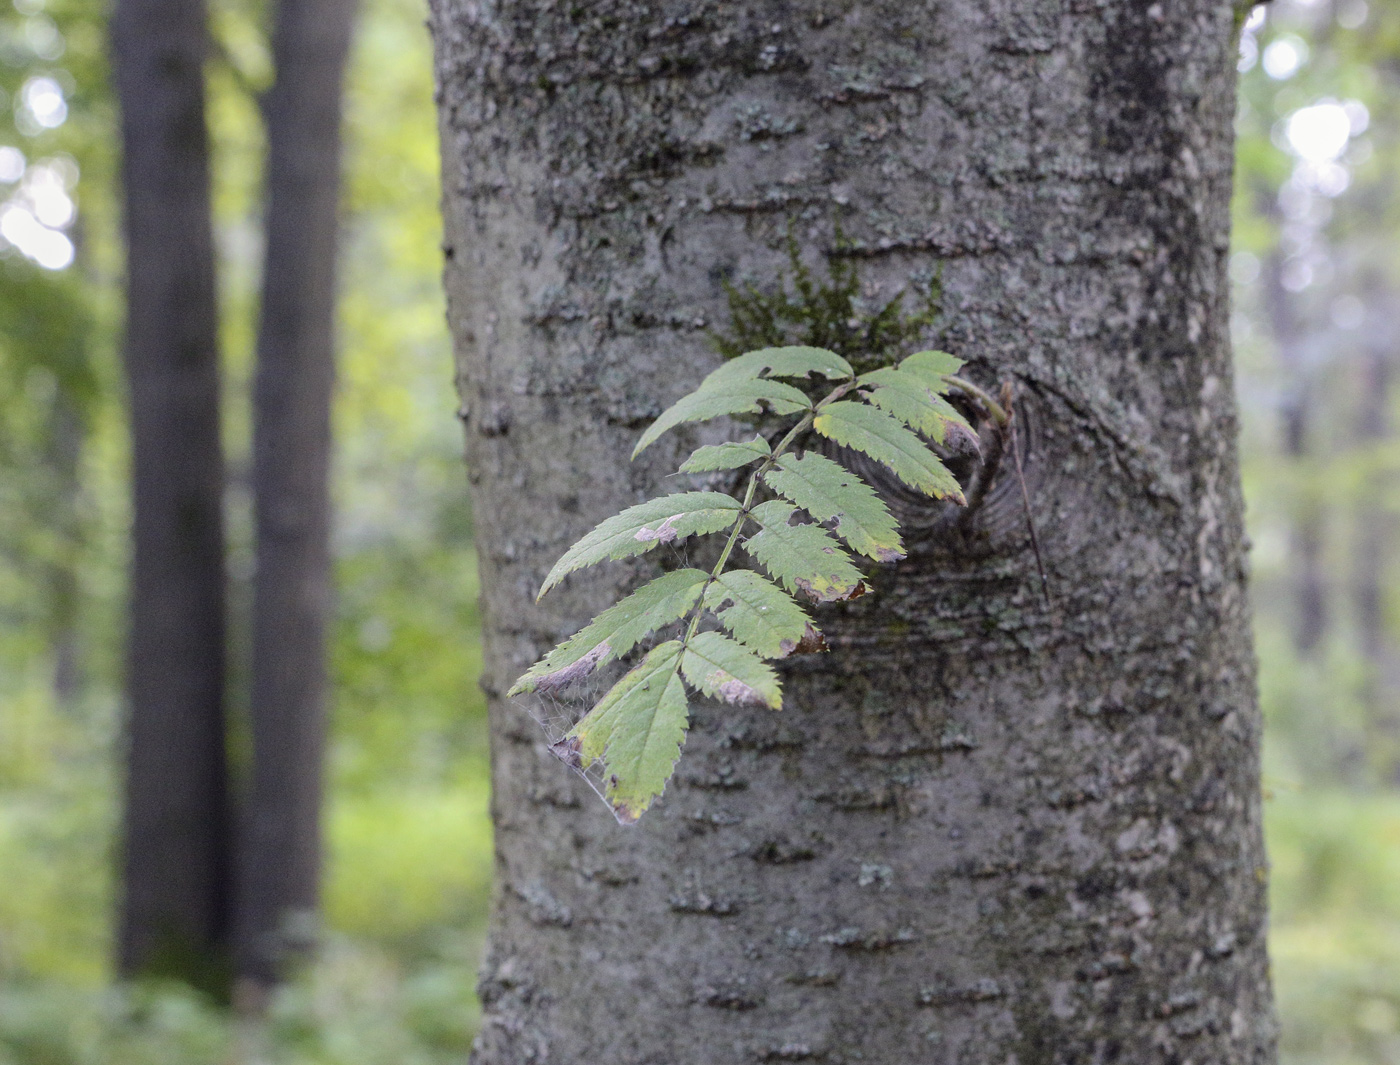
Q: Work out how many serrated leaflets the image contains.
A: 14